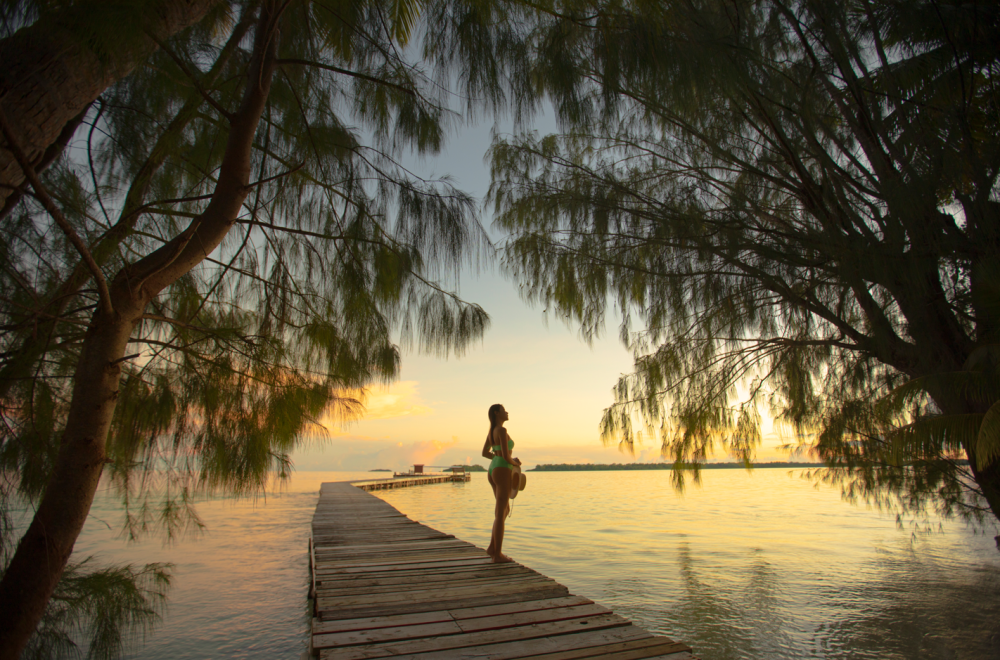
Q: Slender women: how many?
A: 1